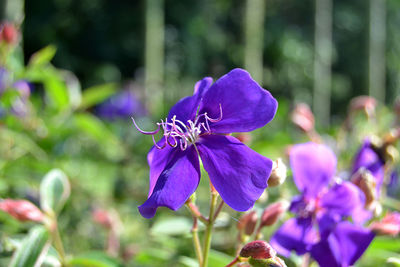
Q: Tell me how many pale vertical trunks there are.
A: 5